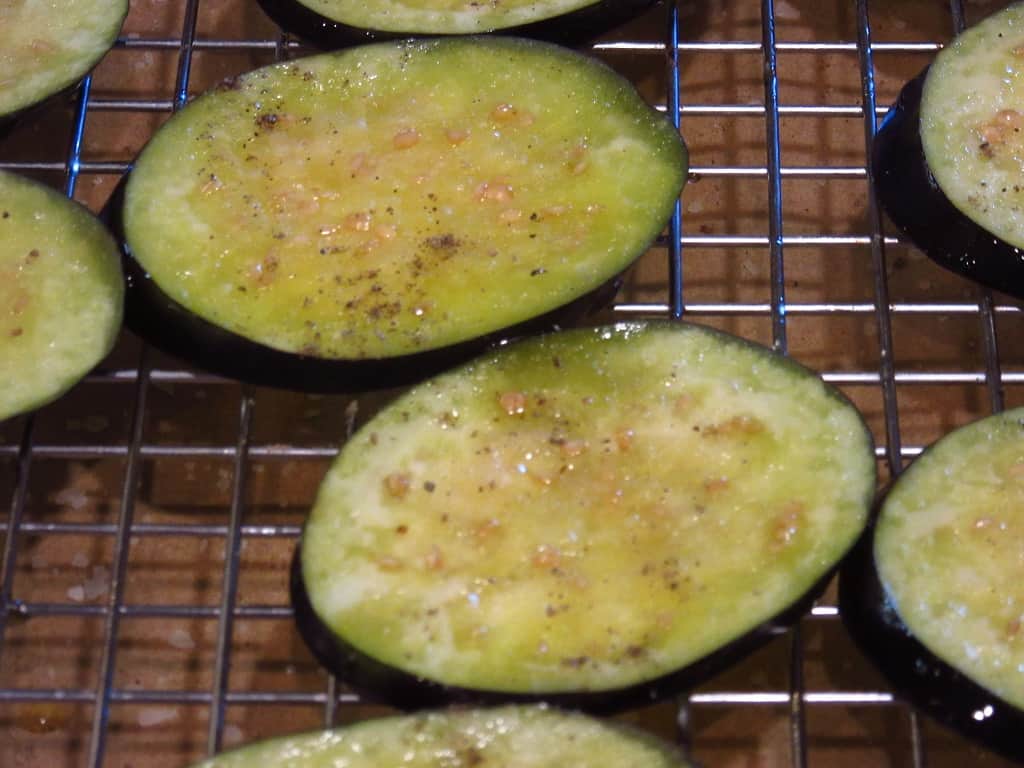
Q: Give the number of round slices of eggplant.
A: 8